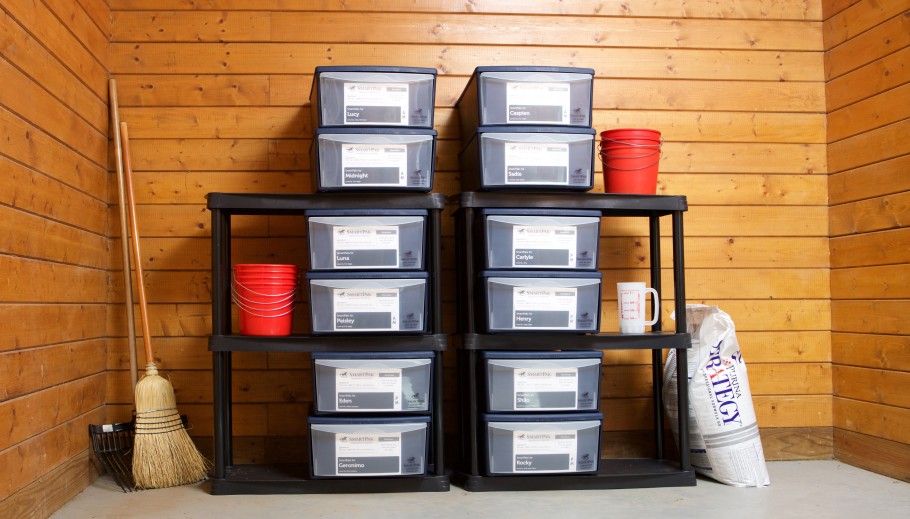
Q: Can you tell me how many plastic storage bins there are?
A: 12